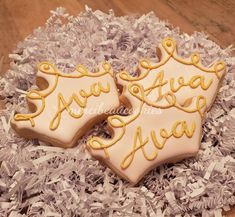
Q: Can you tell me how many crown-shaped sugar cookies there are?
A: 3